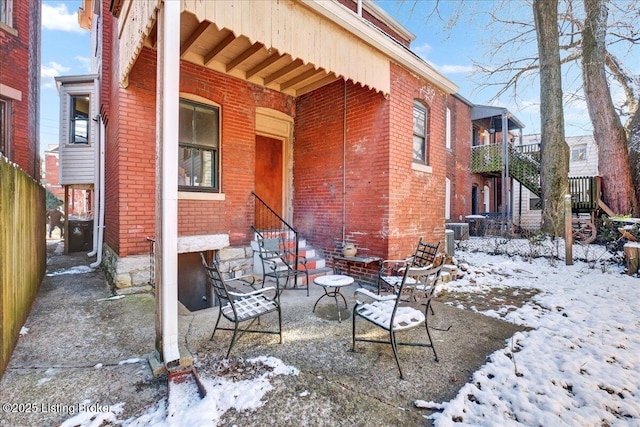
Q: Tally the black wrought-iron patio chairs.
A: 4